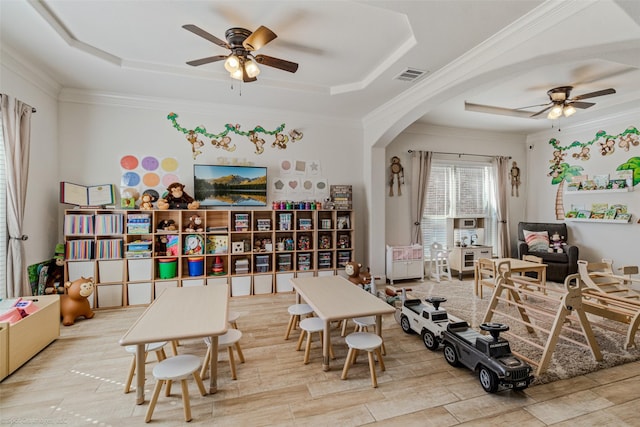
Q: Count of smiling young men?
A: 0